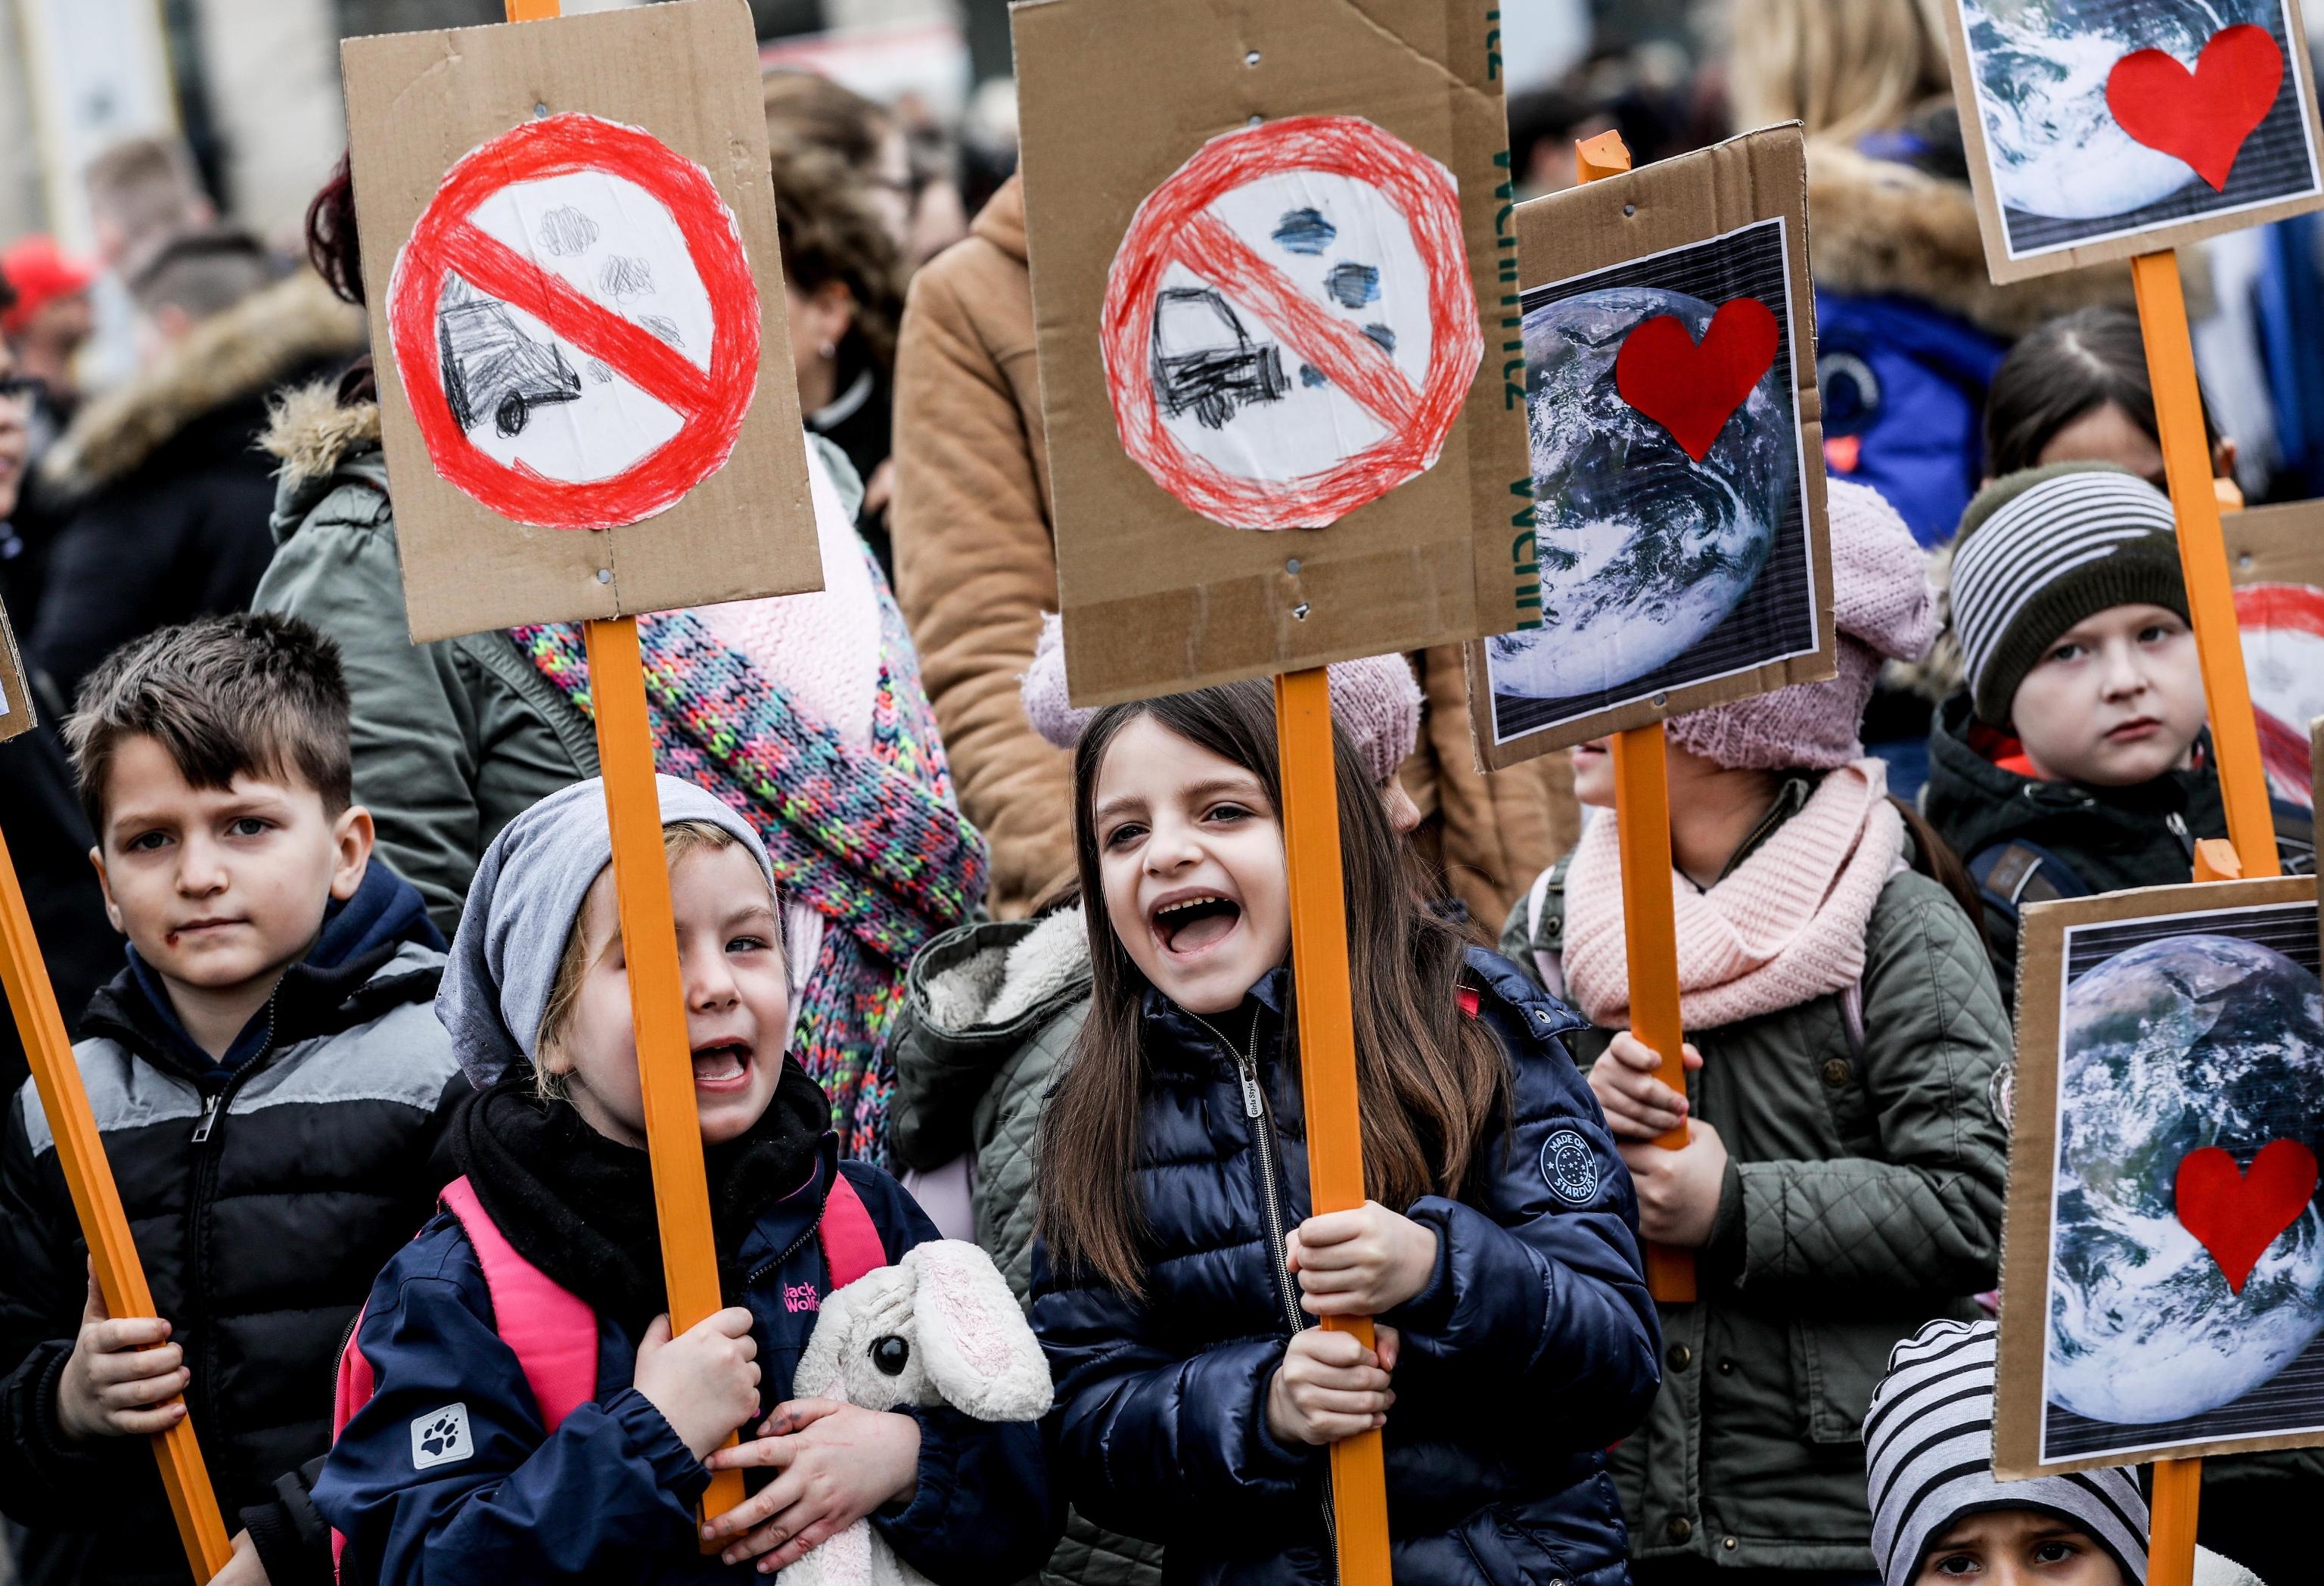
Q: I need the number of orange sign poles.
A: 6